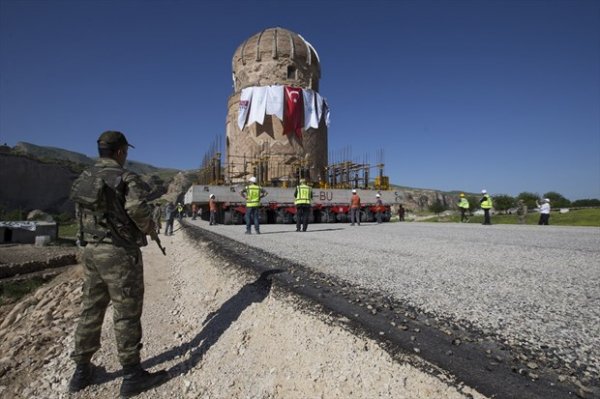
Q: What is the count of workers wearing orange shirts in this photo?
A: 2